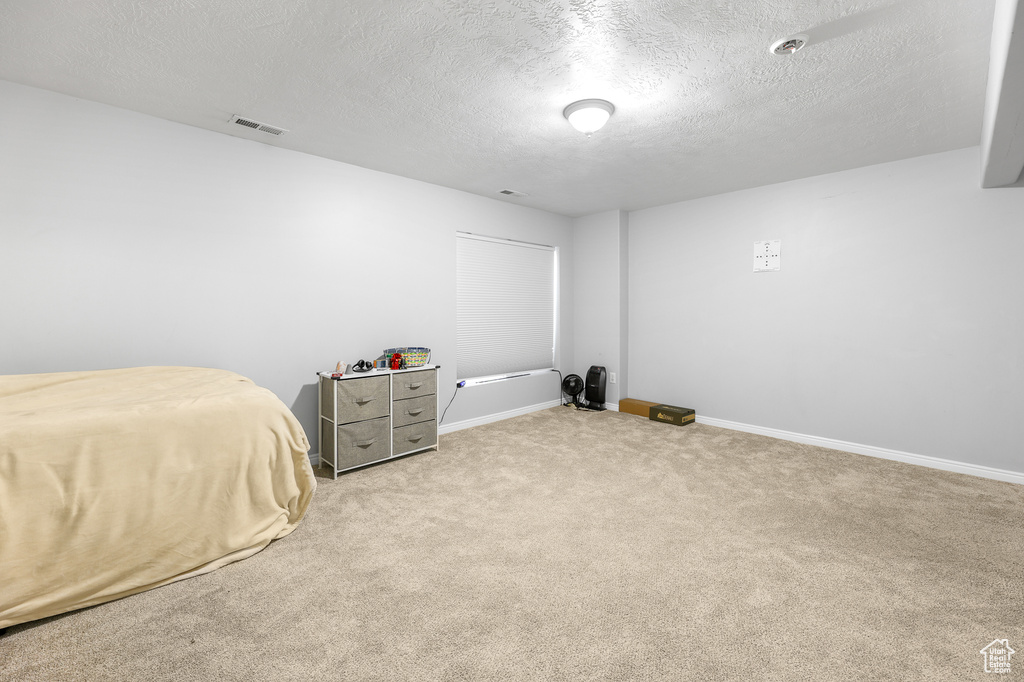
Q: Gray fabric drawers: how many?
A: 5